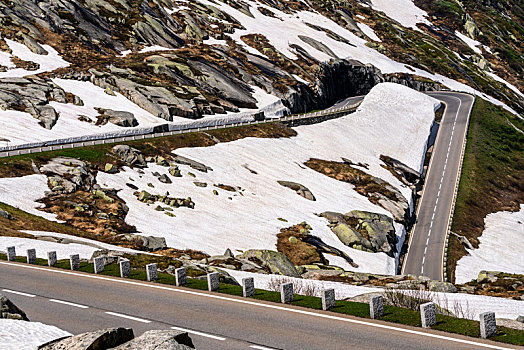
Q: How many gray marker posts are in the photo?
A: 15